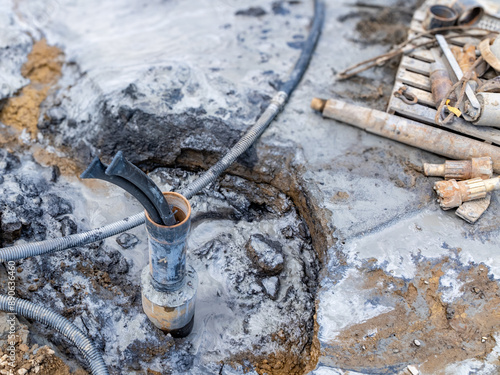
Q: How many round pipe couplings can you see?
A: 2